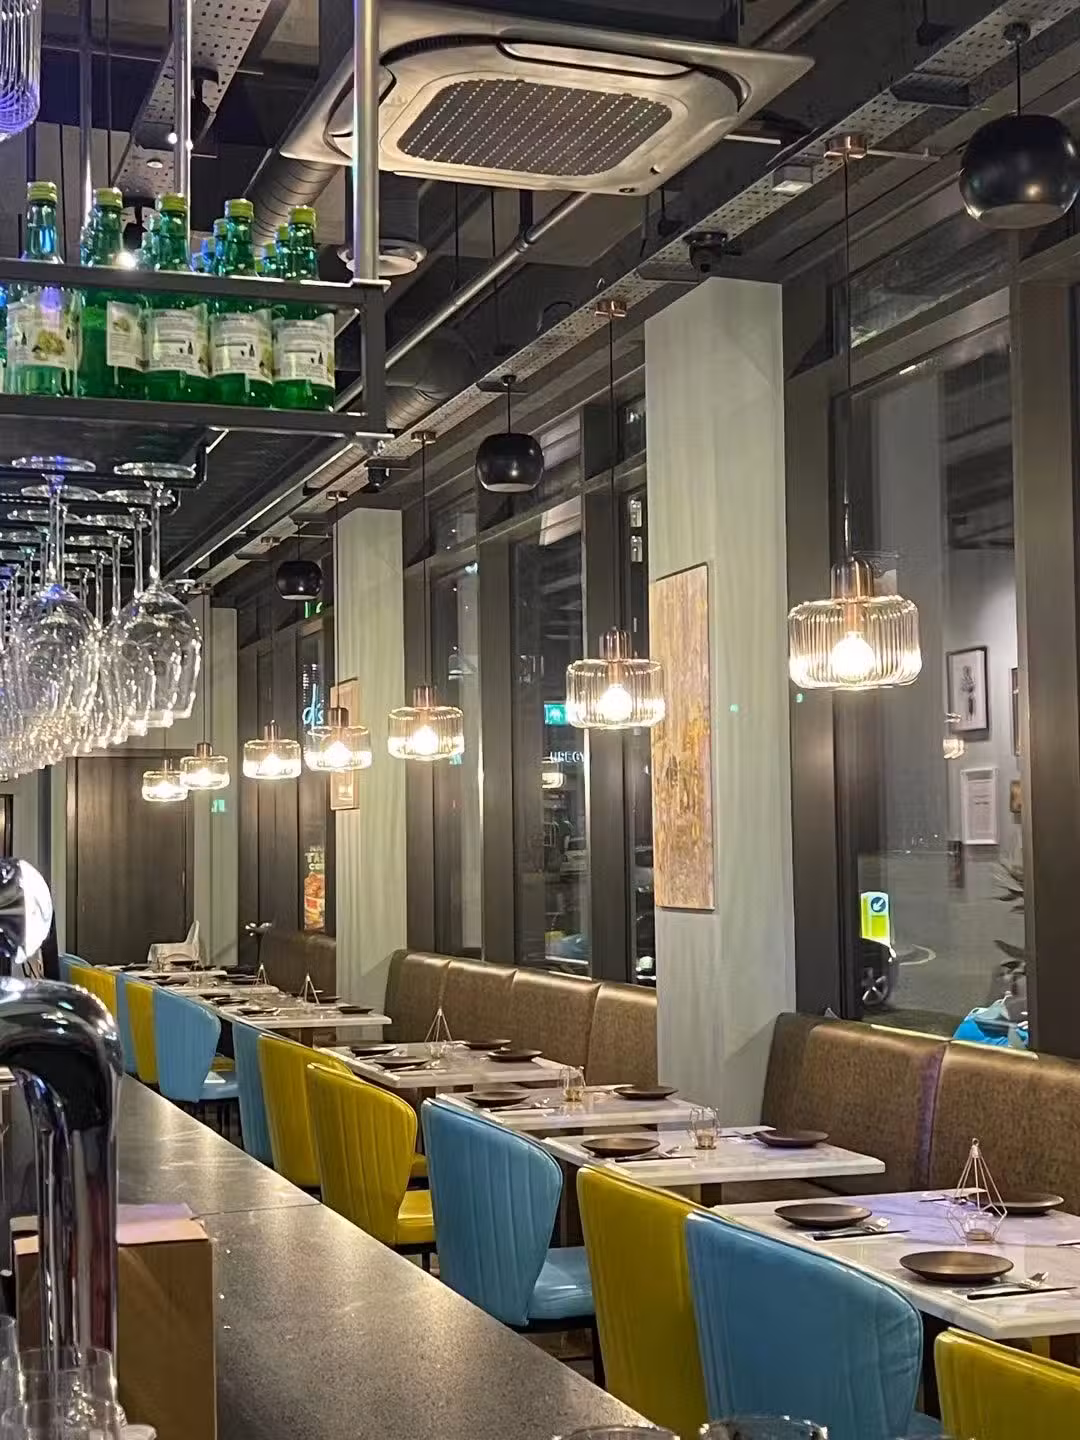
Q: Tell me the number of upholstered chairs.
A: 12